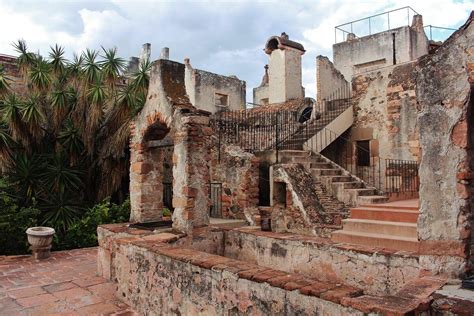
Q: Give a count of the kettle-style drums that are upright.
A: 0